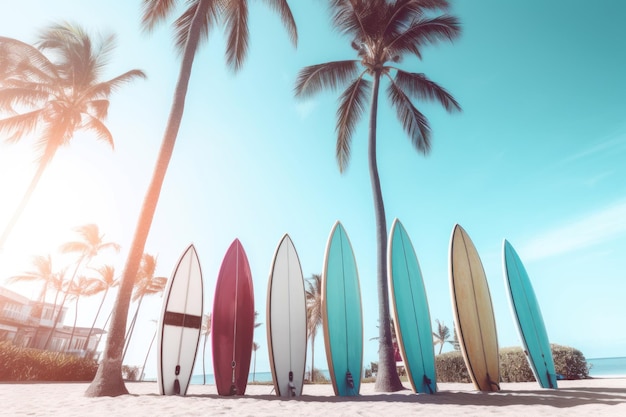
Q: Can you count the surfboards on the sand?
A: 7